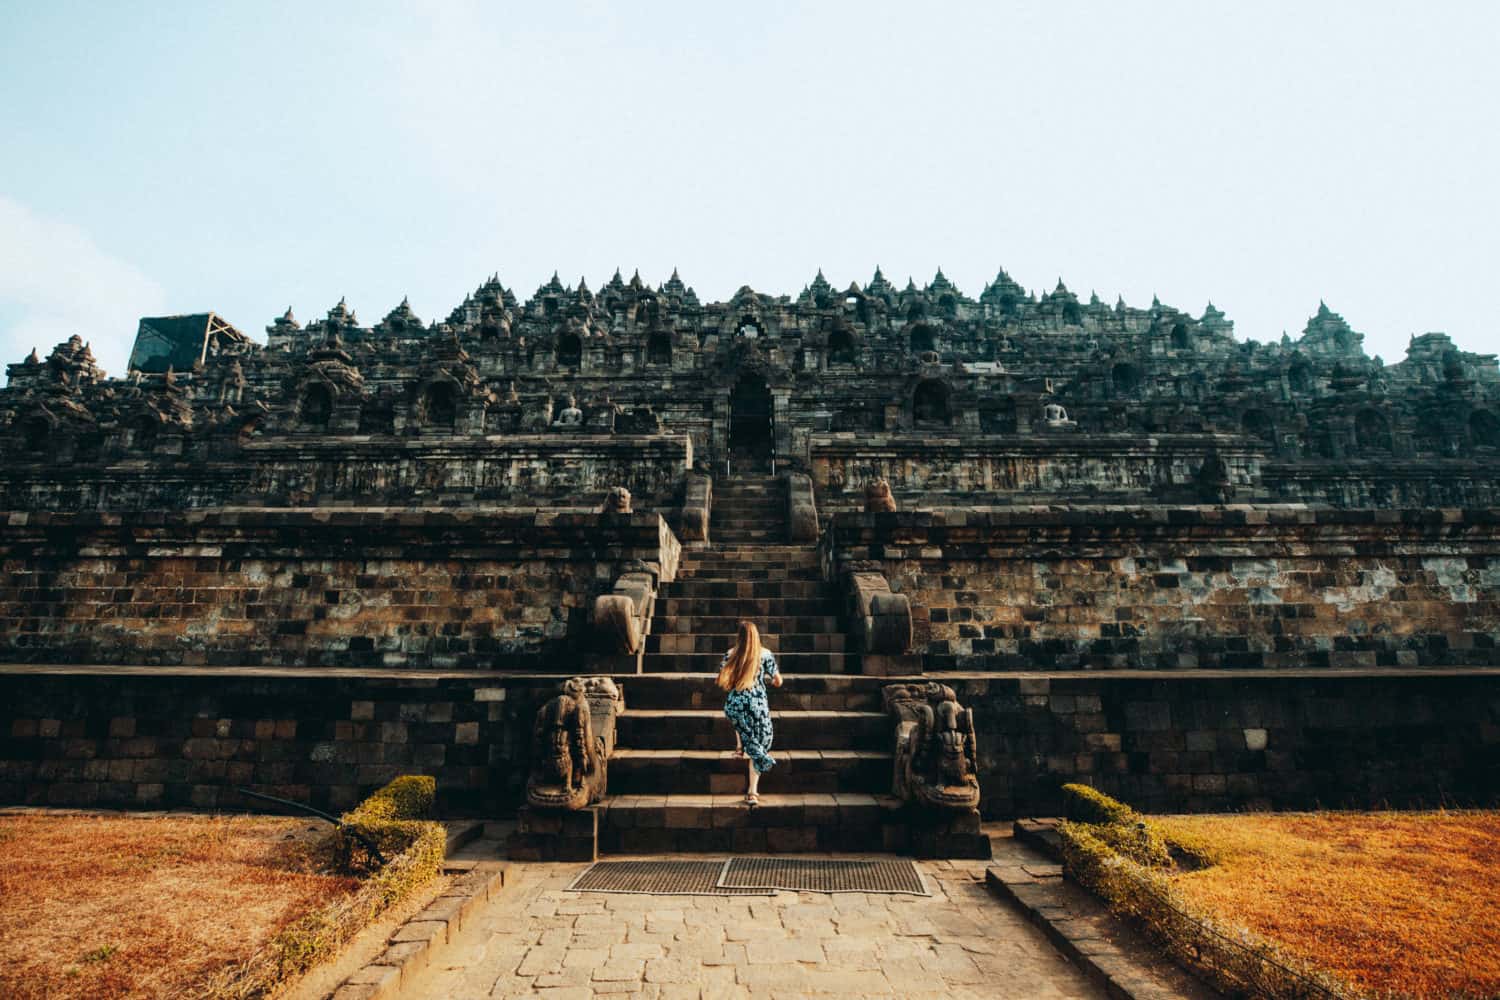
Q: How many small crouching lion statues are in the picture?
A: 2